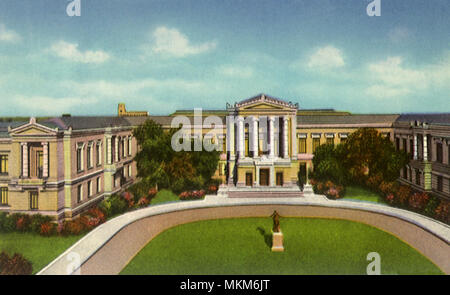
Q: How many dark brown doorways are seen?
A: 3